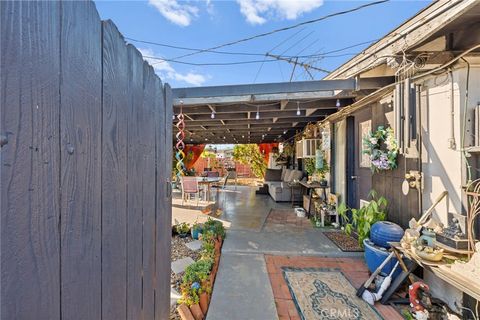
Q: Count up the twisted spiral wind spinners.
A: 1